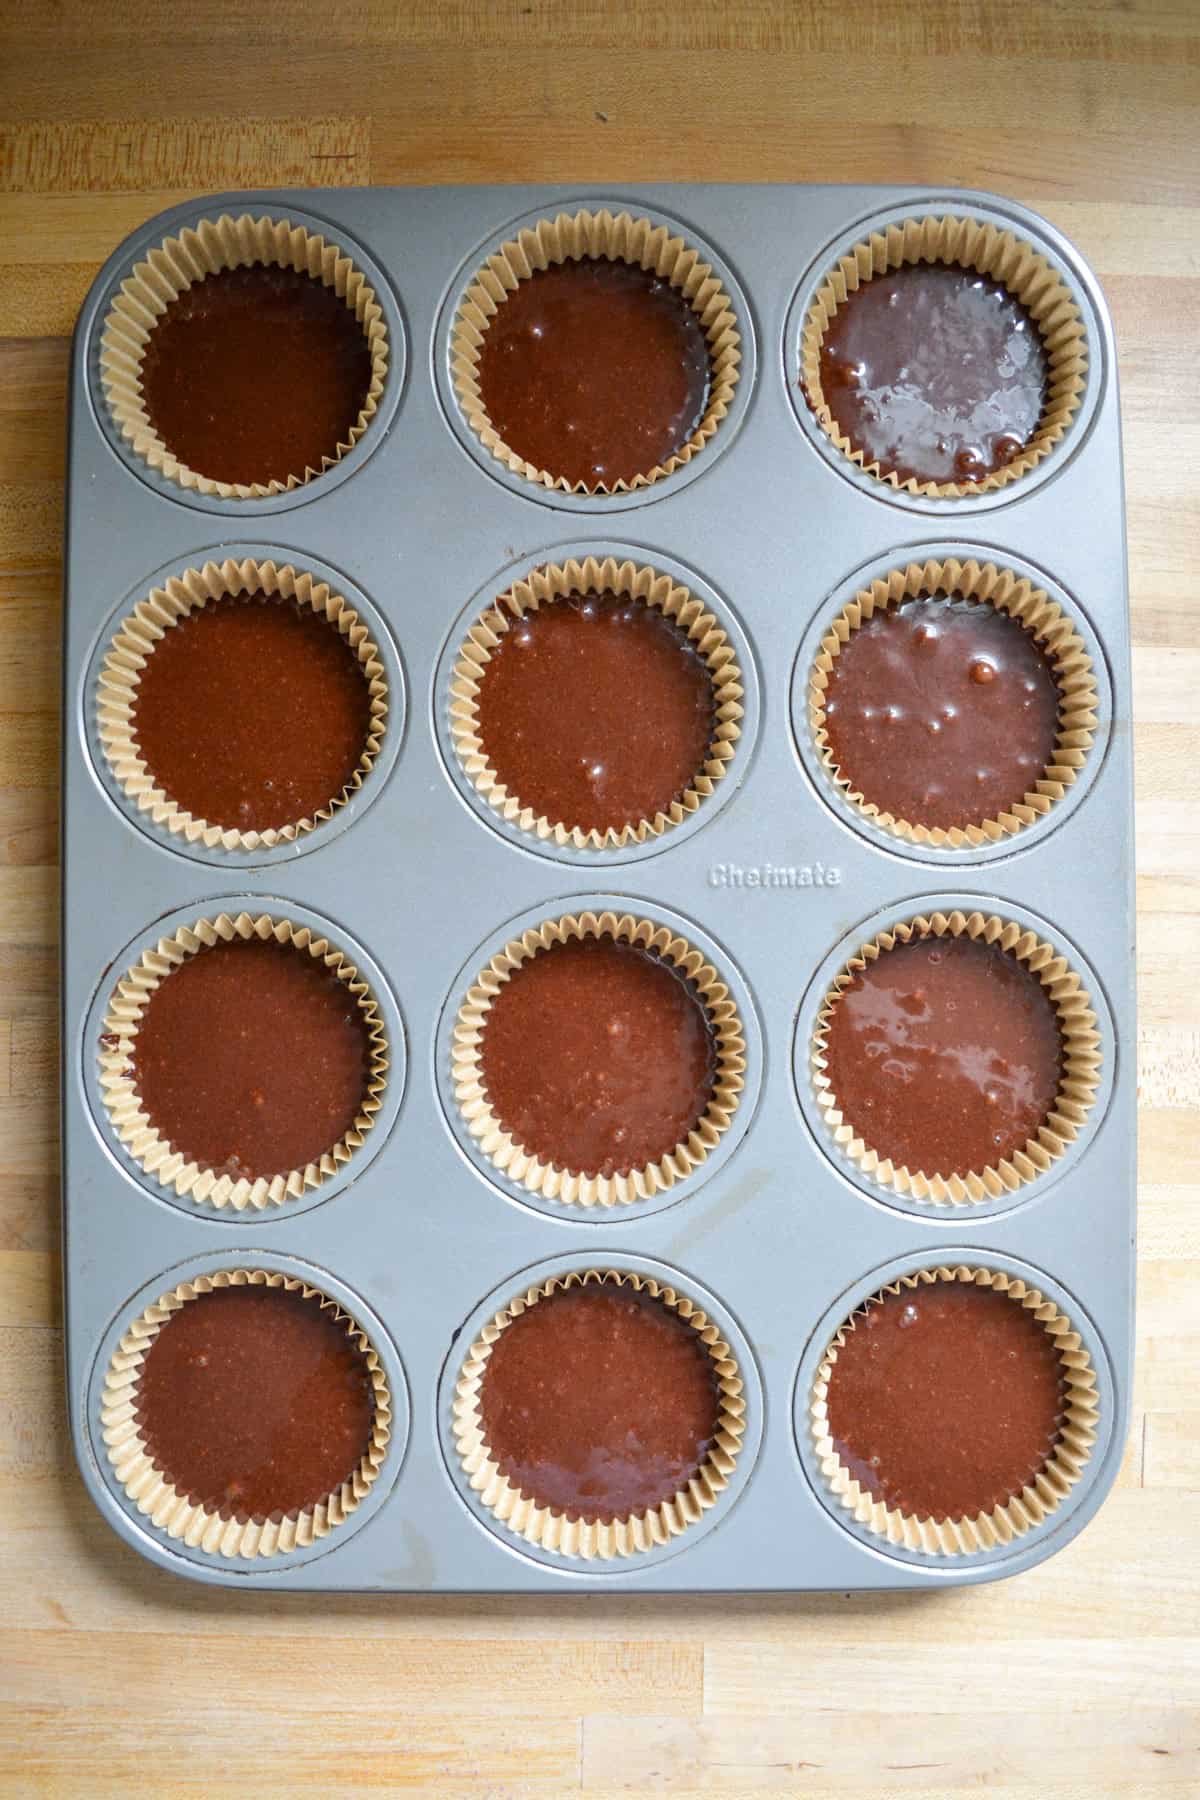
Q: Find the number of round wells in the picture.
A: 12